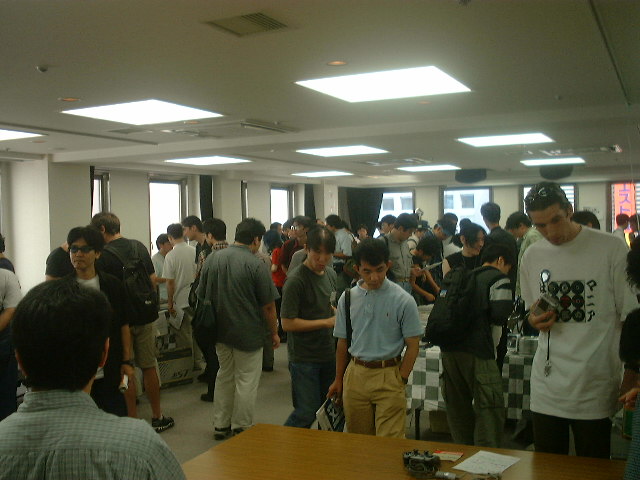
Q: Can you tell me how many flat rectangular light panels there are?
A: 9